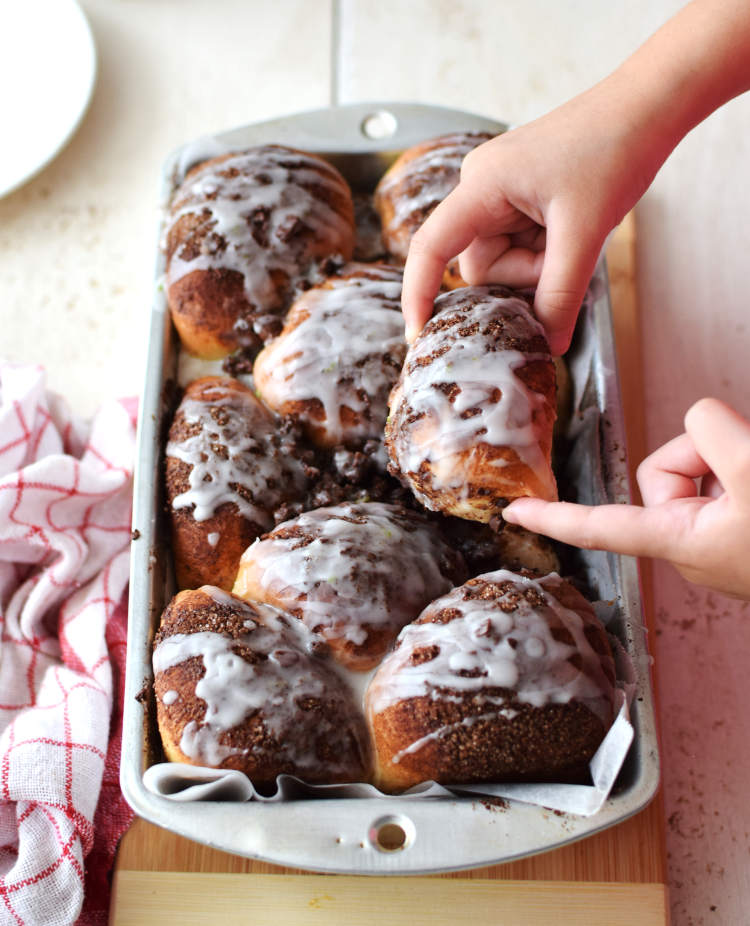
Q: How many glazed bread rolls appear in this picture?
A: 8